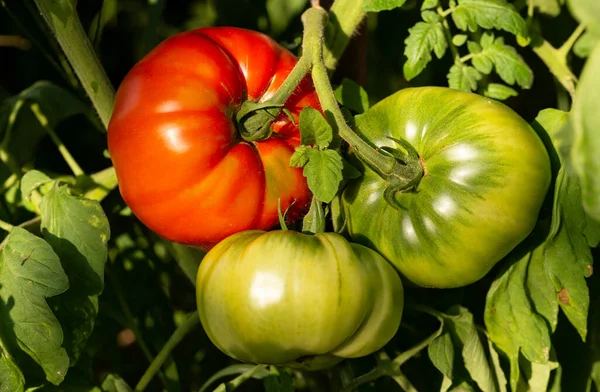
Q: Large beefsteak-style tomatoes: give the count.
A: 3